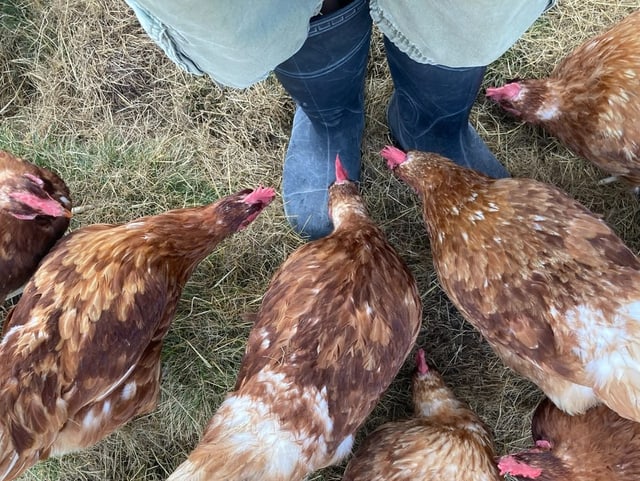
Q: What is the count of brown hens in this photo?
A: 7